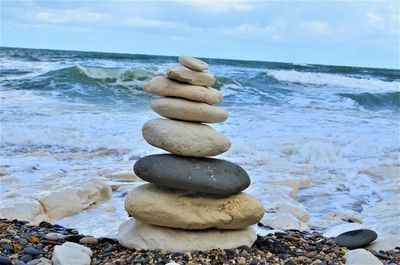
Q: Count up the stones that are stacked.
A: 8